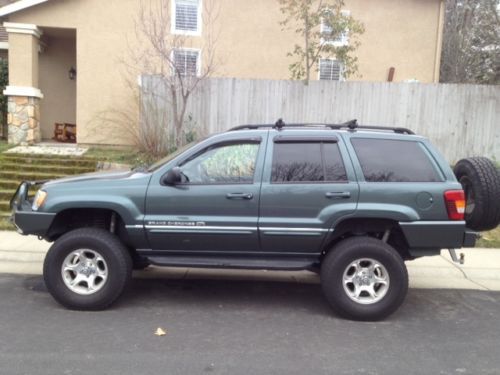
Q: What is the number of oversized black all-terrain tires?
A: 3